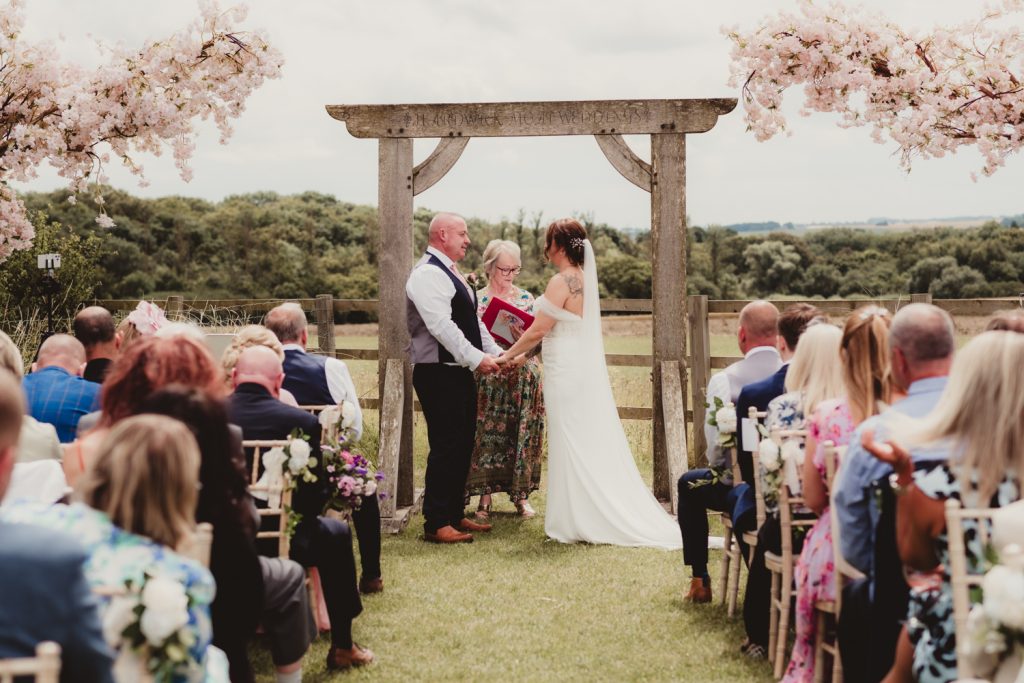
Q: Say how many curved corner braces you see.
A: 2